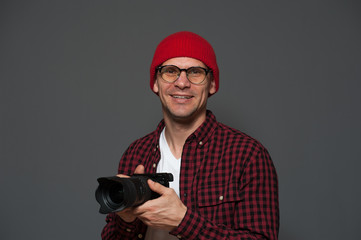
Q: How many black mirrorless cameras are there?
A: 1